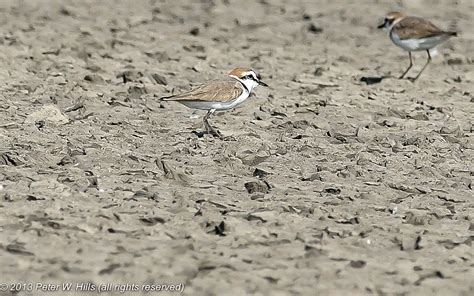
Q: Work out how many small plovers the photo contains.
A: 2